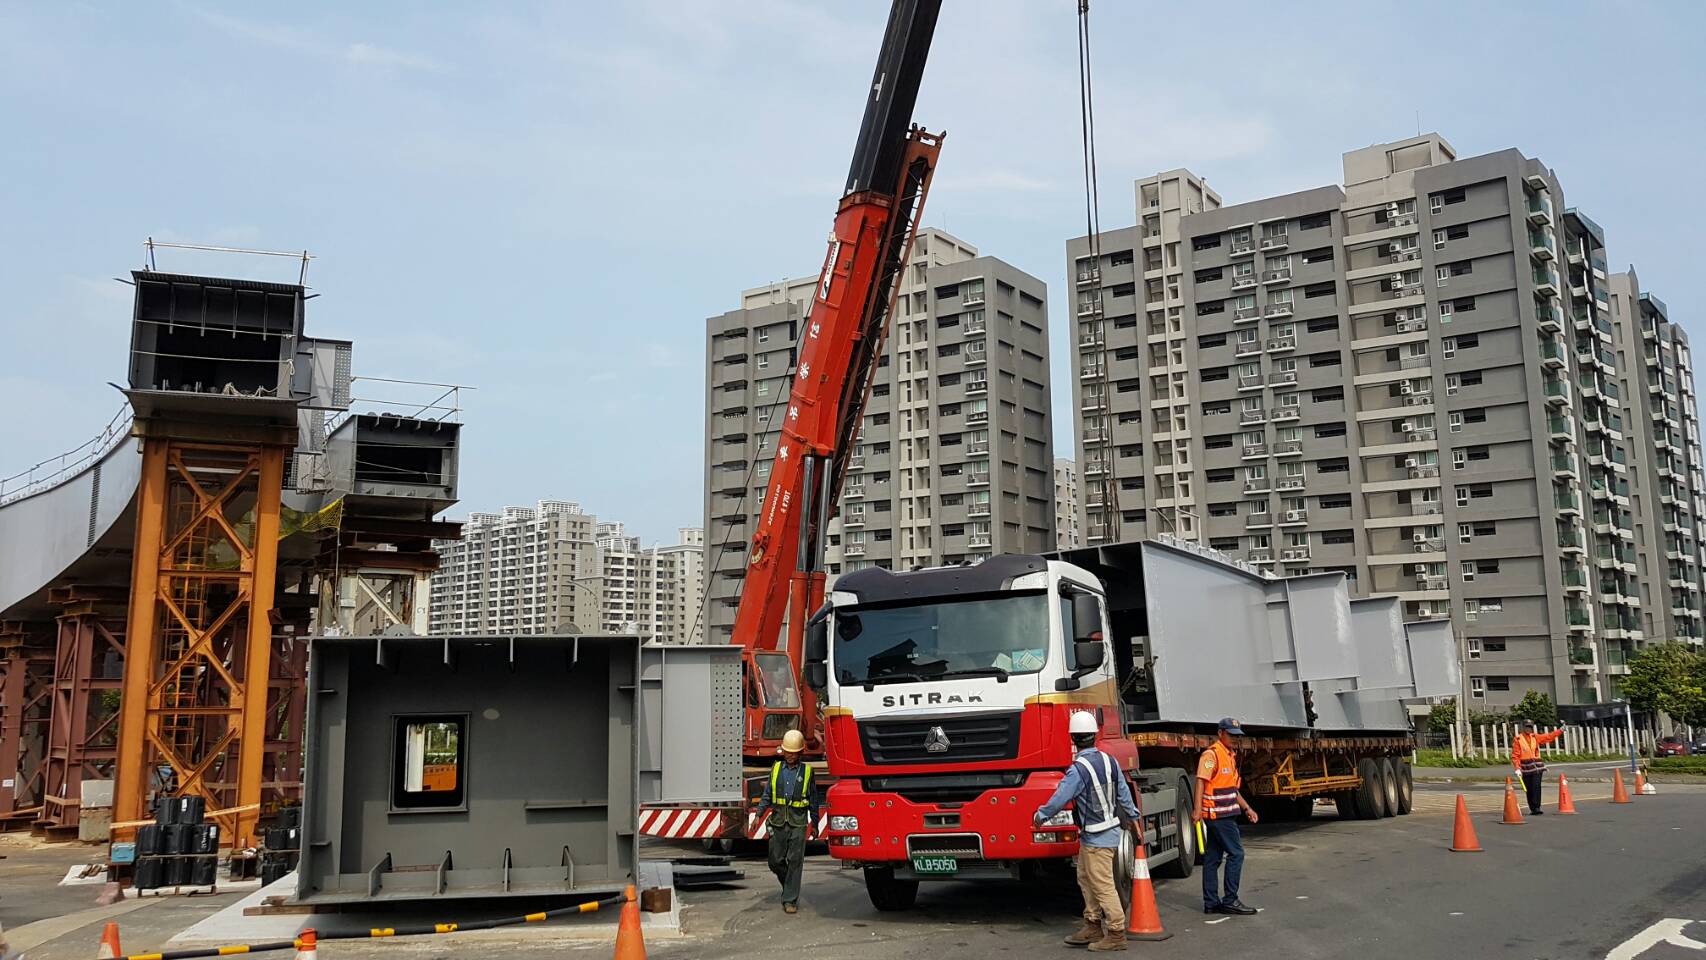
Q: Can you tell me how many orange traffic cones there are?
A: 9